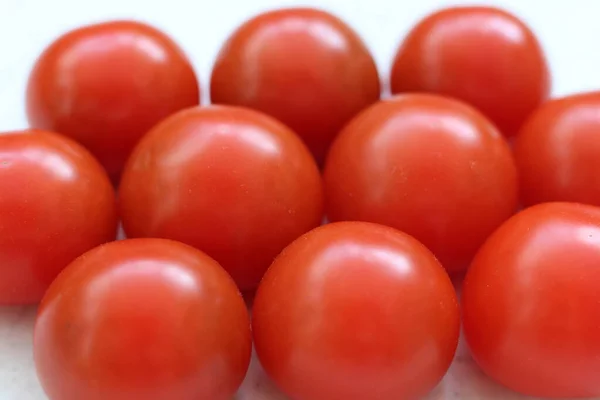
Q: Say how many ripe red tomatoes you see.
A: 10